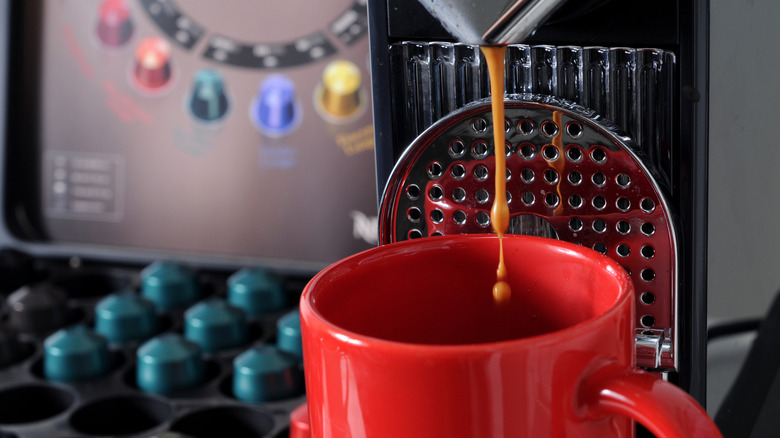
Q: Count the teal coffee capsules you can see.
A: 8